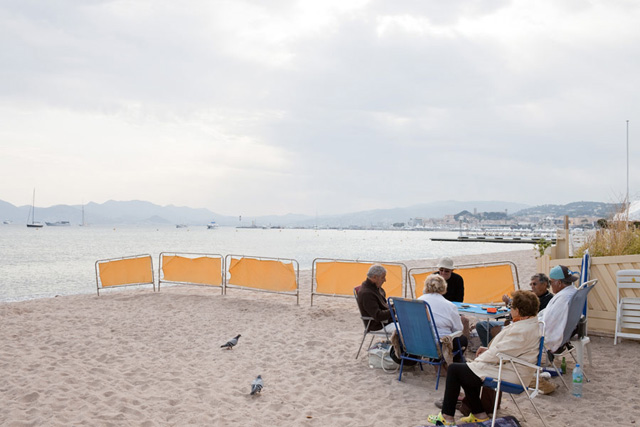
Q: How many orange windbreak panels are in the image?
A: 5